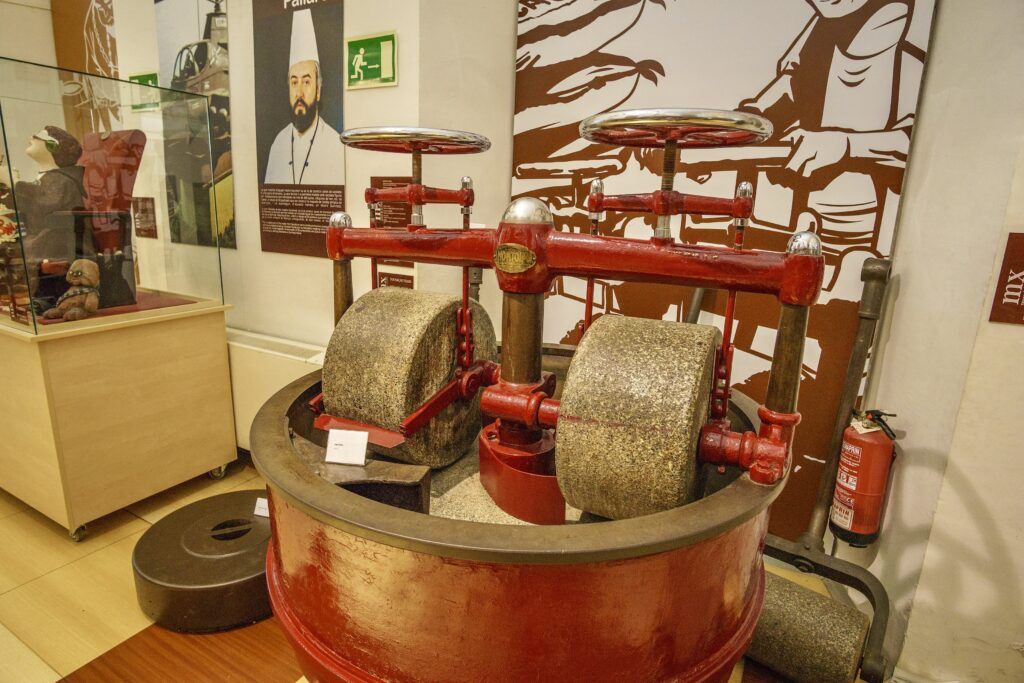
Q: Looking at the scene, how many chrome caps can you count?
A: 6